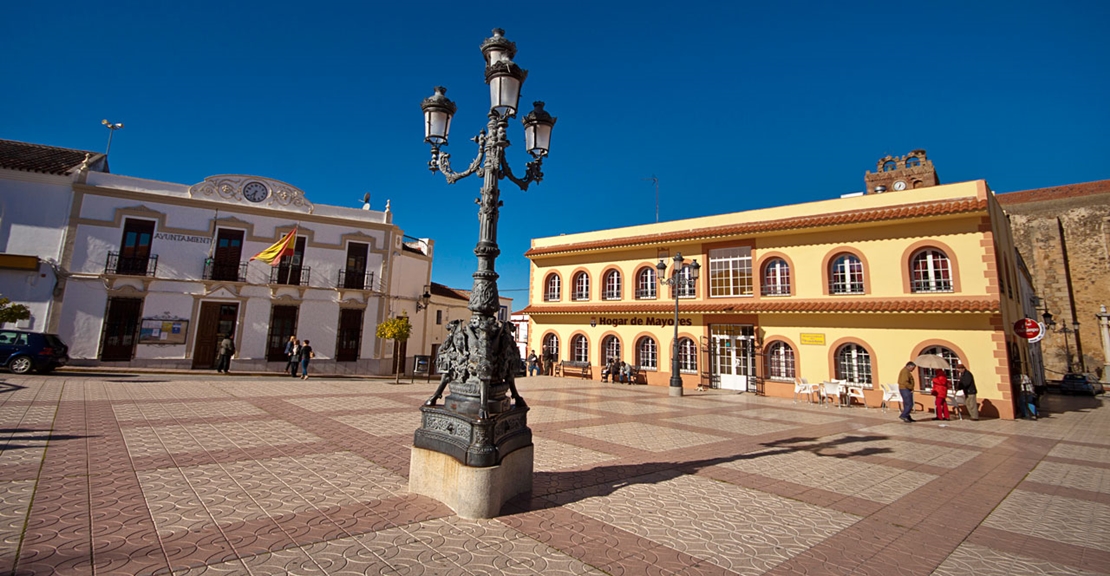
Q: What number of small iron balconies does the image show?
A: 4